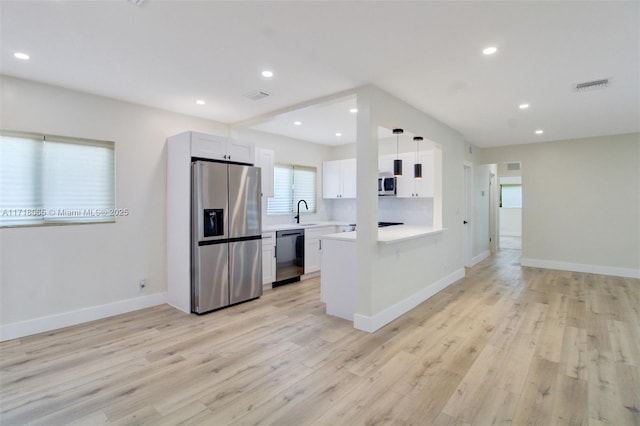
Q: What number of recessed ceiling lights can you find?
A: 9